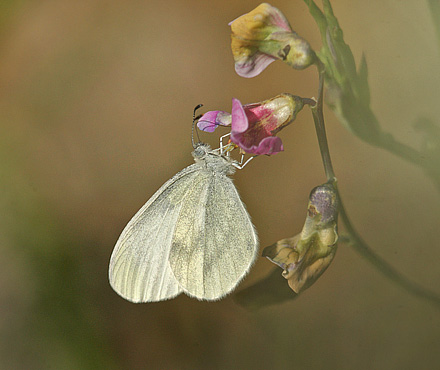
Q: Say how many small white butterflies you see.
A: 1